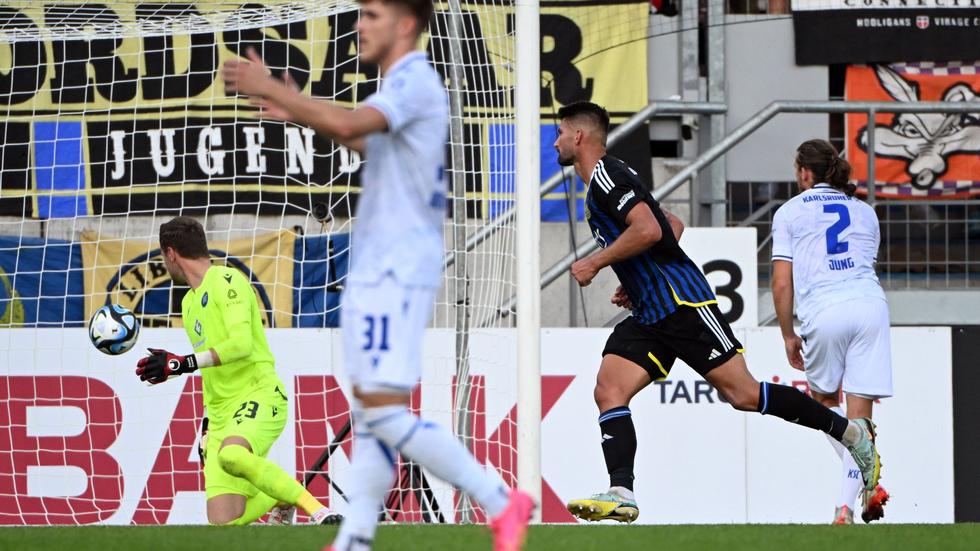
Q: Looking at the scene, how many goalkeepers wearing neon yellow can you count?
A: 1